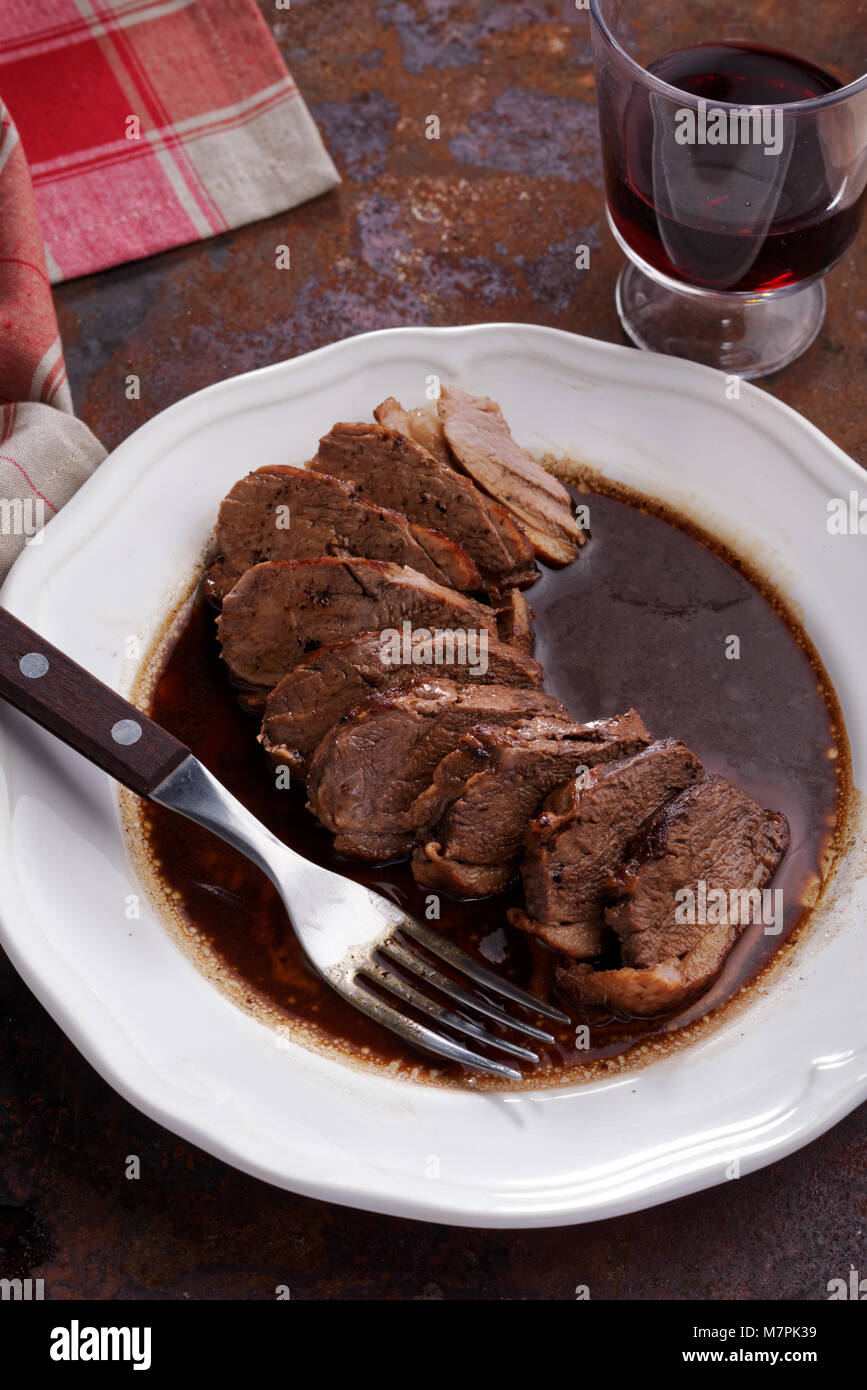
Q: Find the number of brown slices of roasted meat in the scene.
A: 8